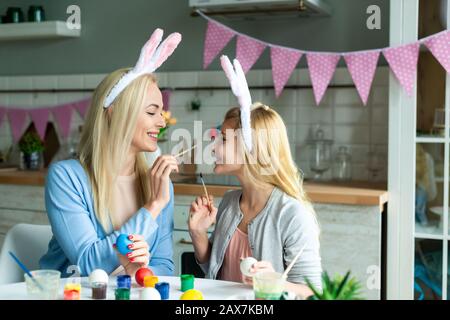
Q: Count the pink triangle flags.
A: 12